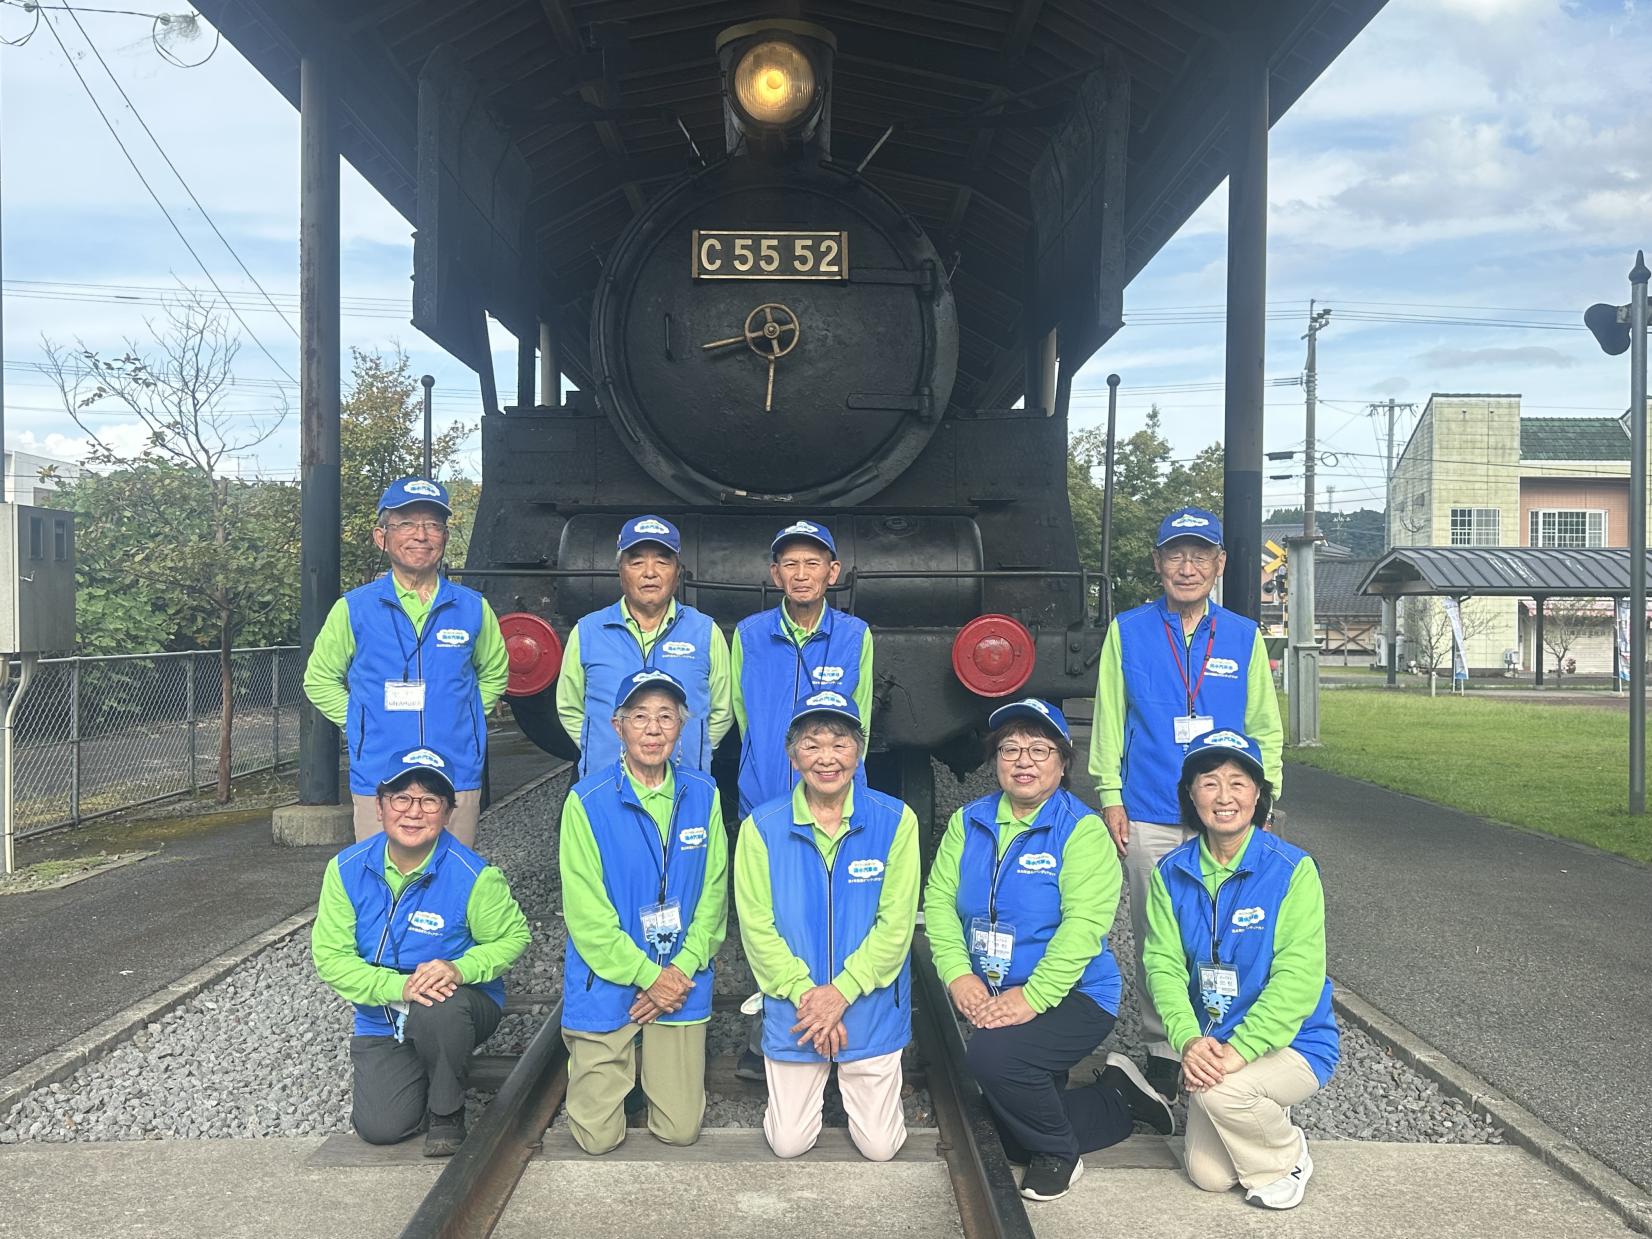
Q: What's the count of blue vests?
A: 9